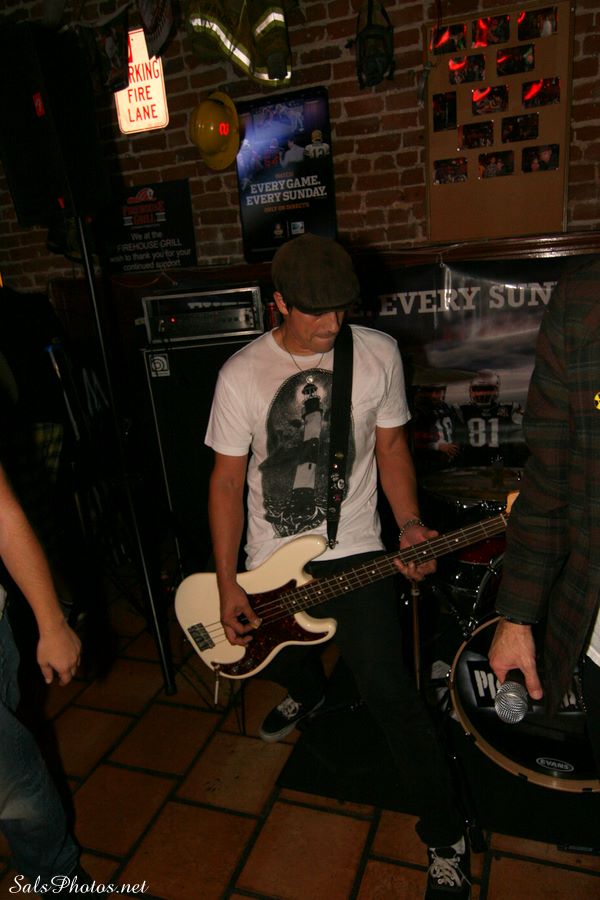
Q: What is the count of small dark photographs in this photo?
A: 13